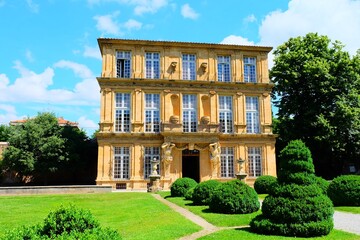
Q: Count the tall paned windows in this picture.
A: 14